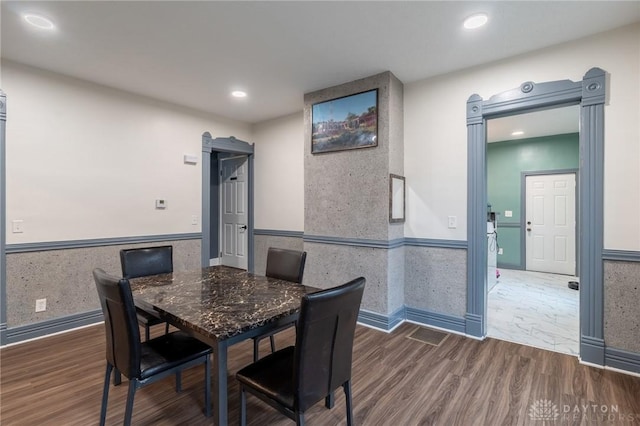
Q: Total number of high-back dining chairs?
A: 4